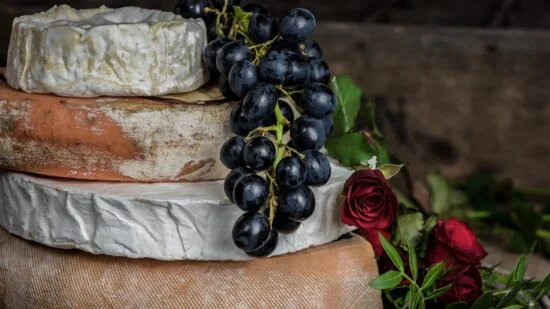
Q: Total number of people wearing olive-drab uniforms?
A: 0